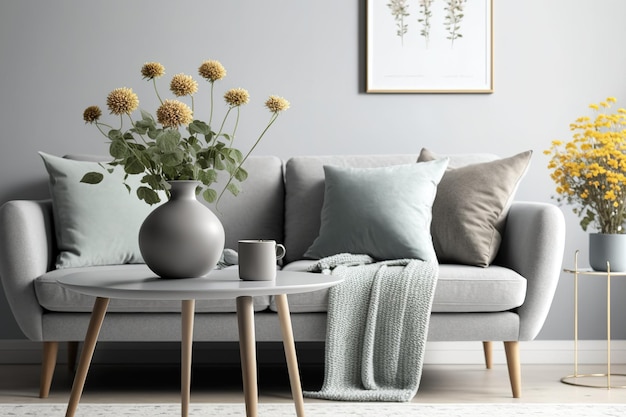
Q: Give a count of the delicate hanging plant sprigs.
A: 3